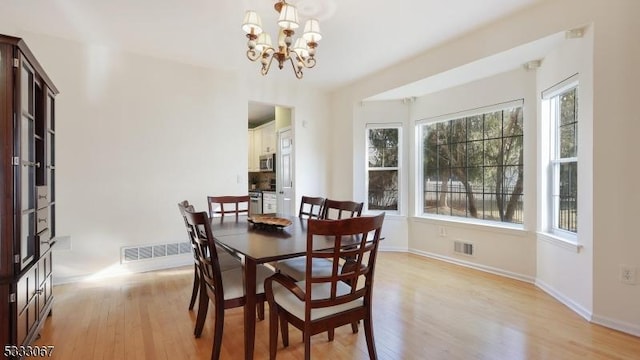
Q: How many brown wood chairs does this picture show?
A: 6